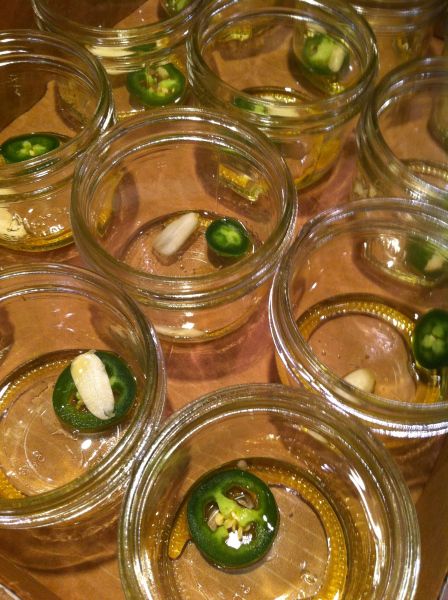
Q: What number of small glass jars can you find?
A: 9